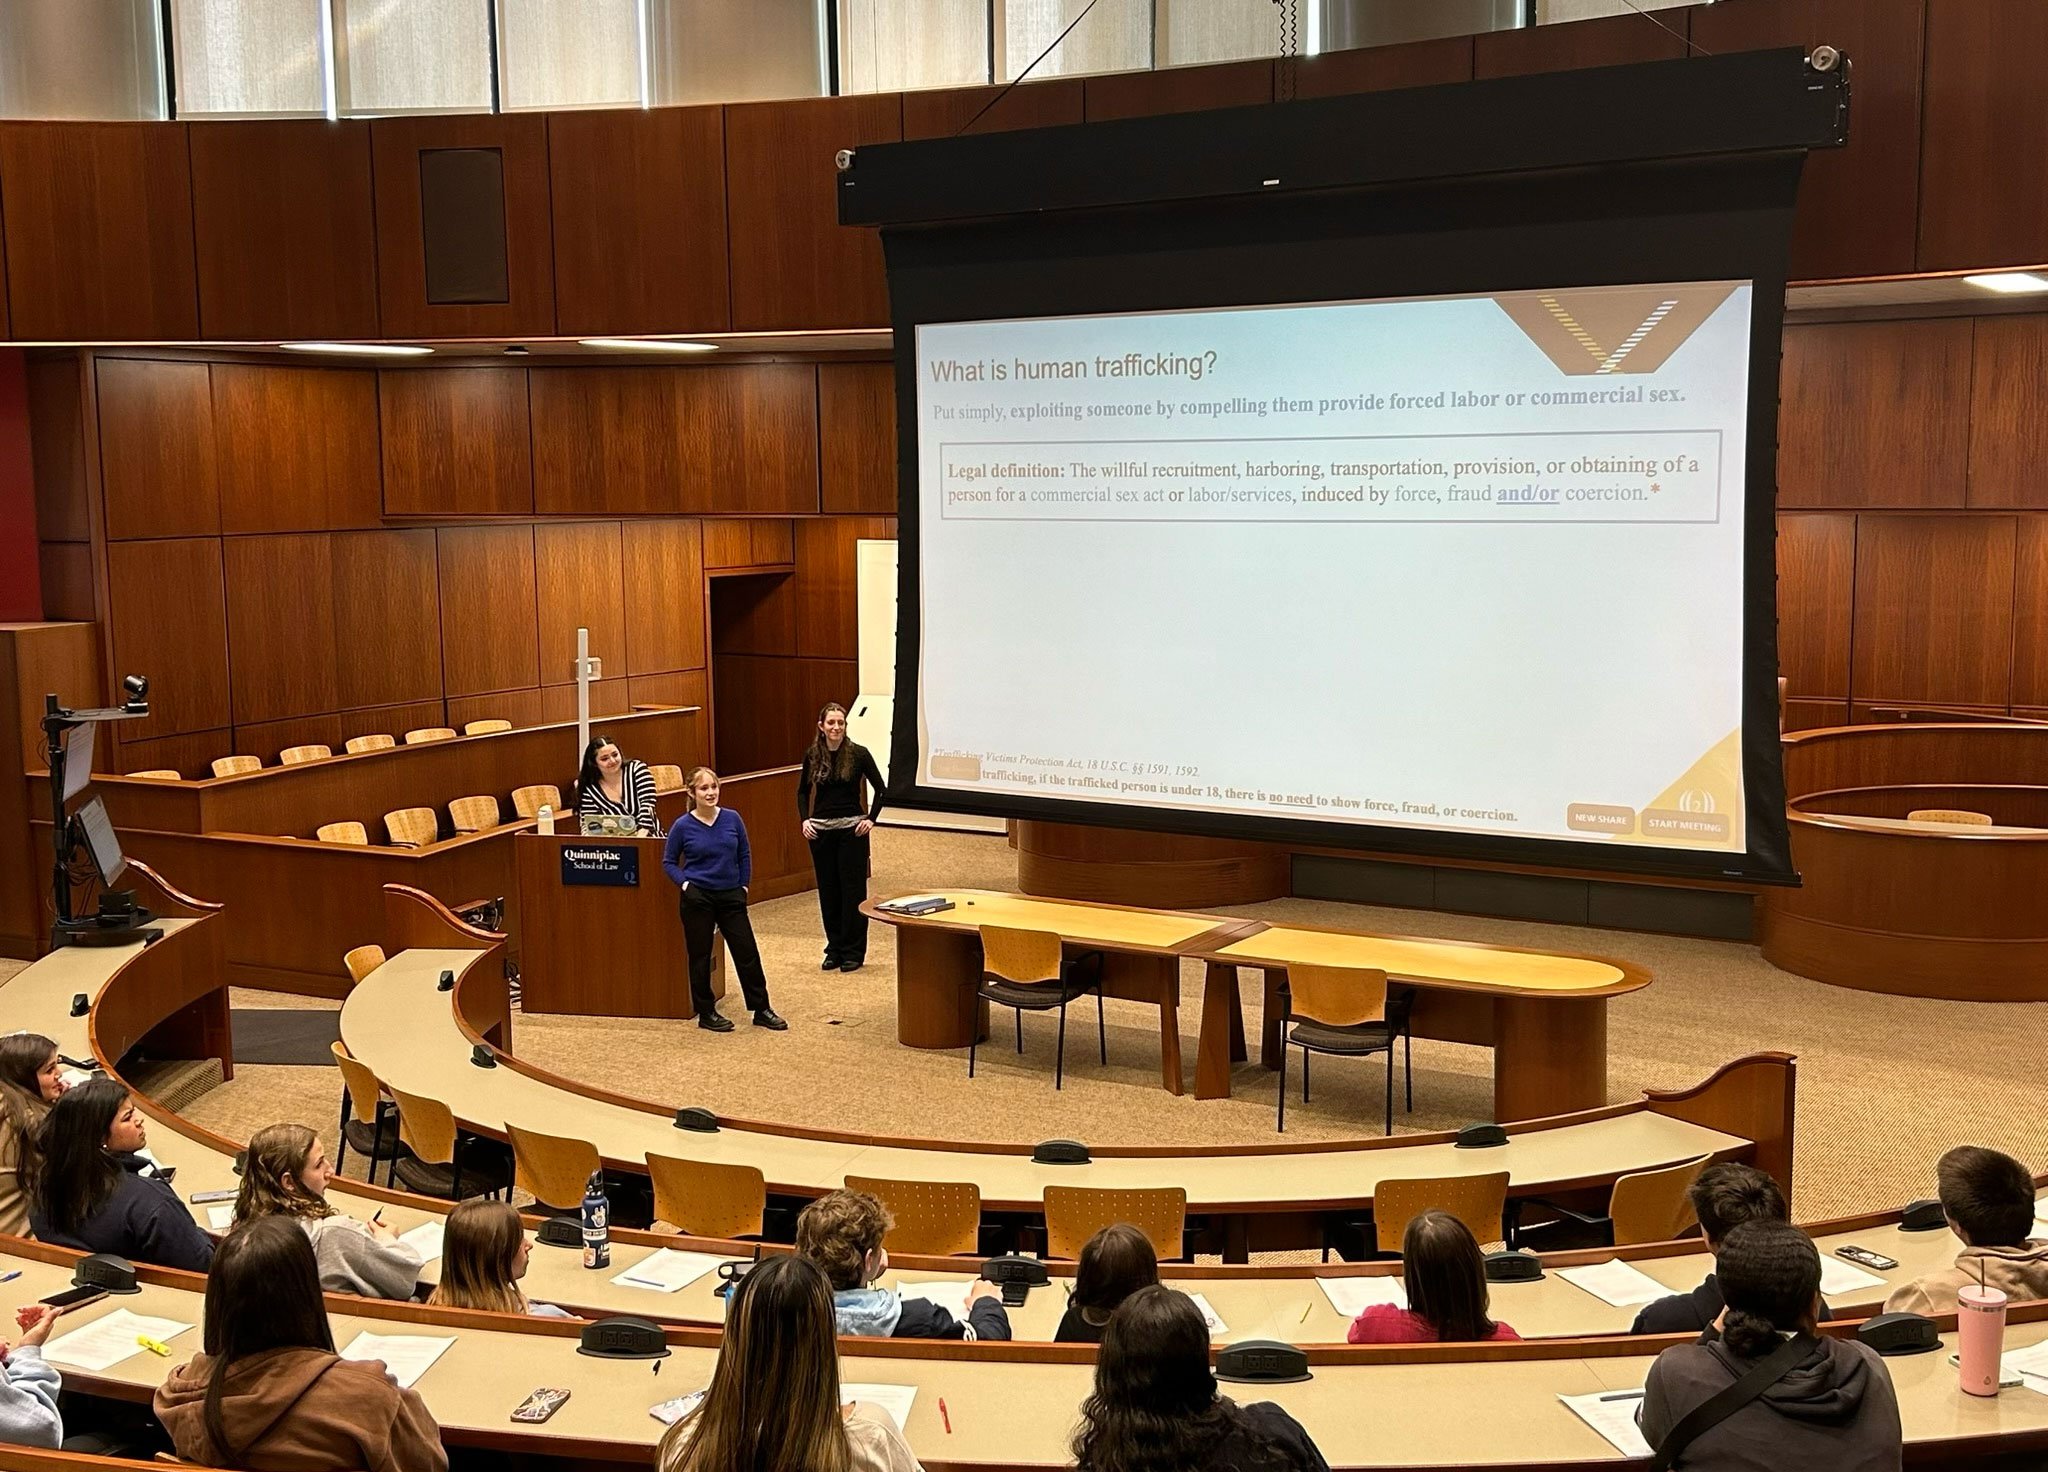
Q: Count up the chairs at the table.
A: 2